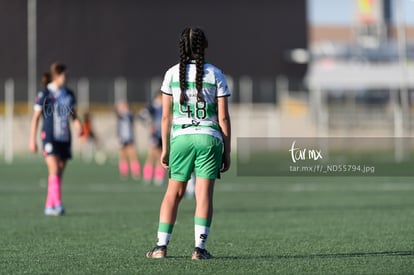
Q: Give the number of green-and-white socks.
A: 2